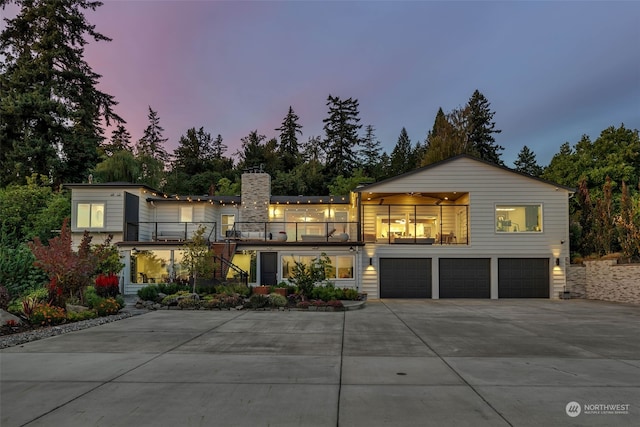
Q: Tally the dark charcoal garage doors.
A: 3